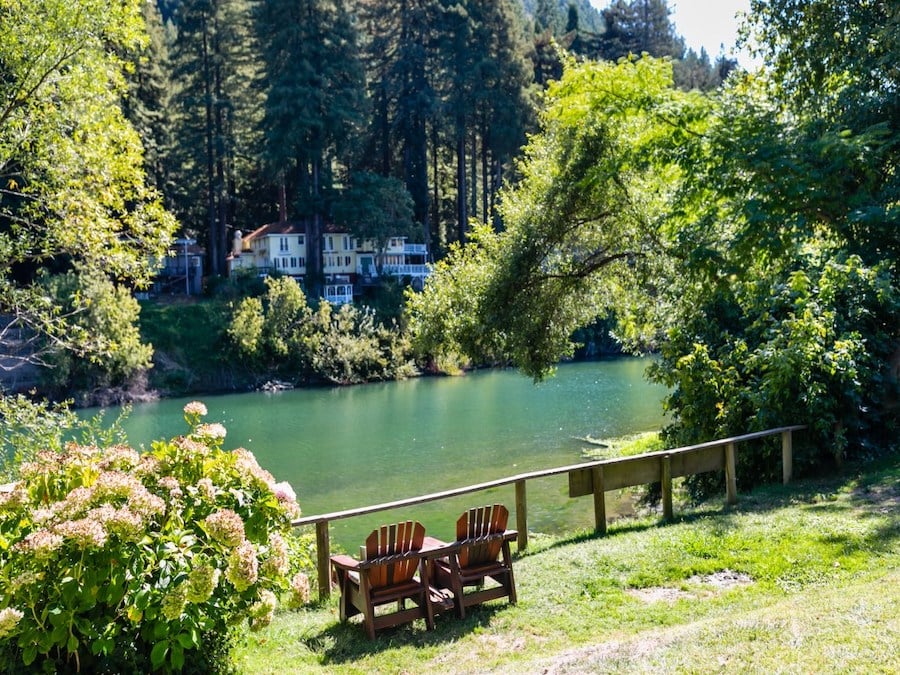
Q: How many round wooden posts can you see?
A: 6